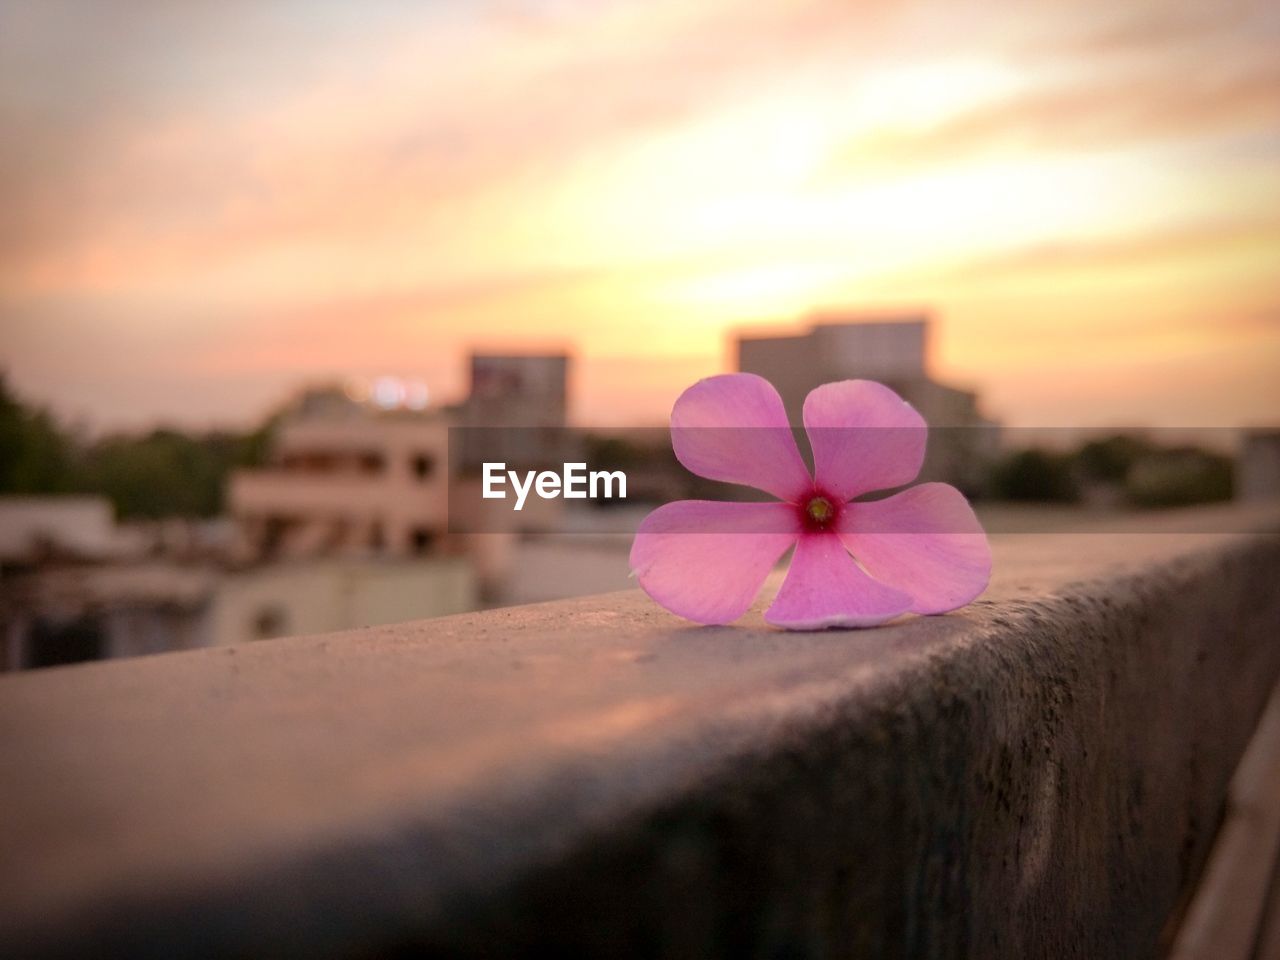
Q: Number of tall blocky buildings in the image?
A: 2